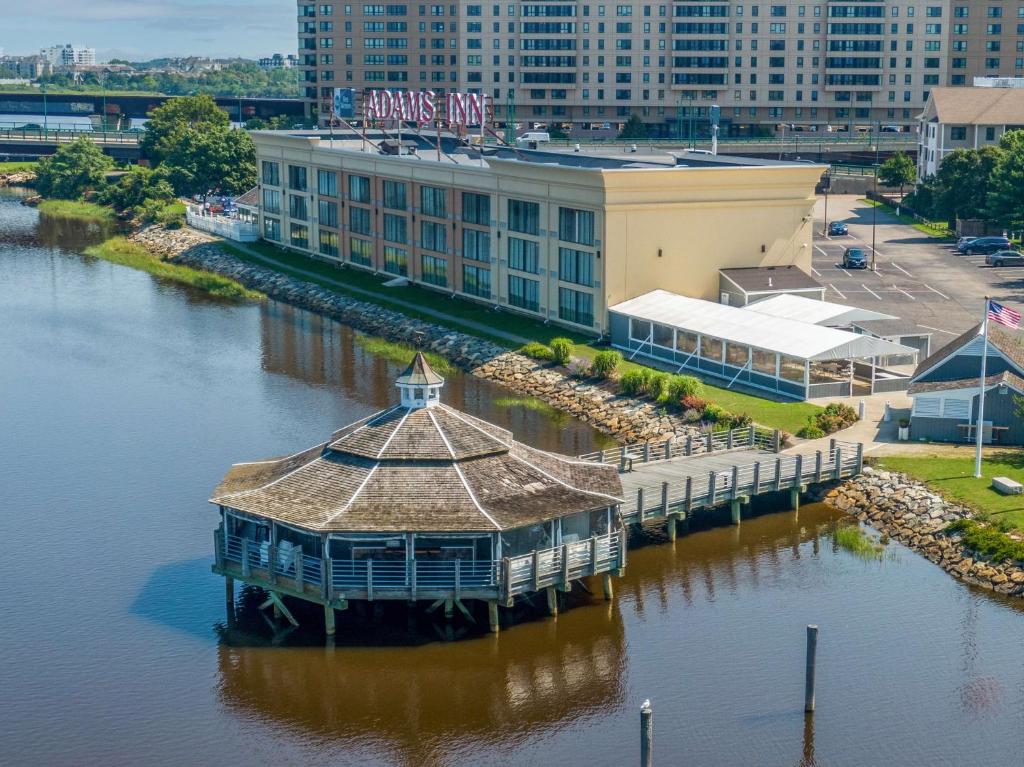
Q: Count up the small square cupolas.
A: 1